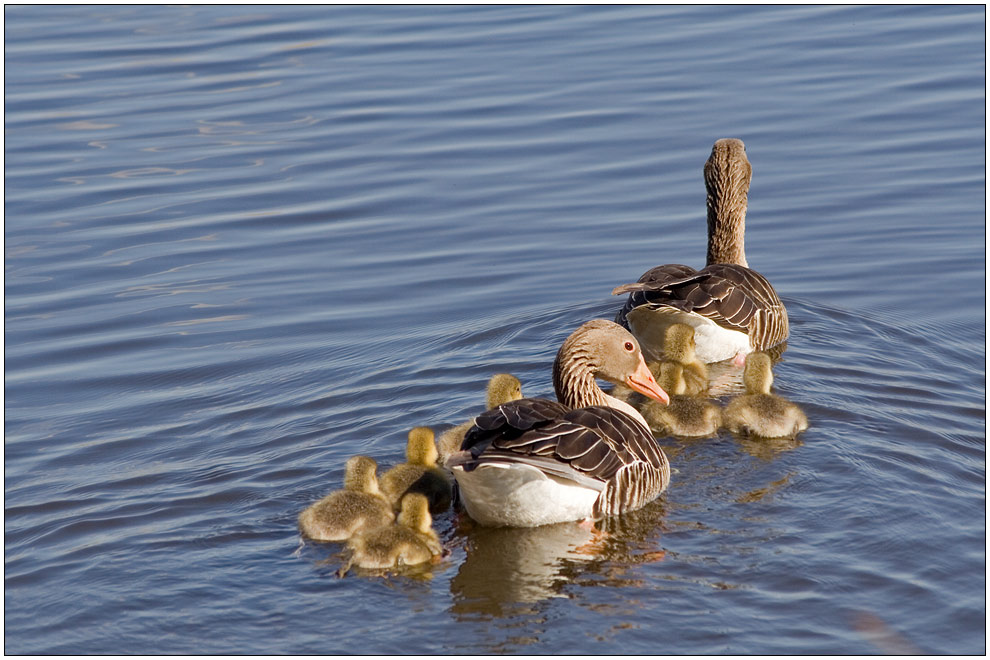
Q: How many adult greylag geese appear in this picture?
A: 2